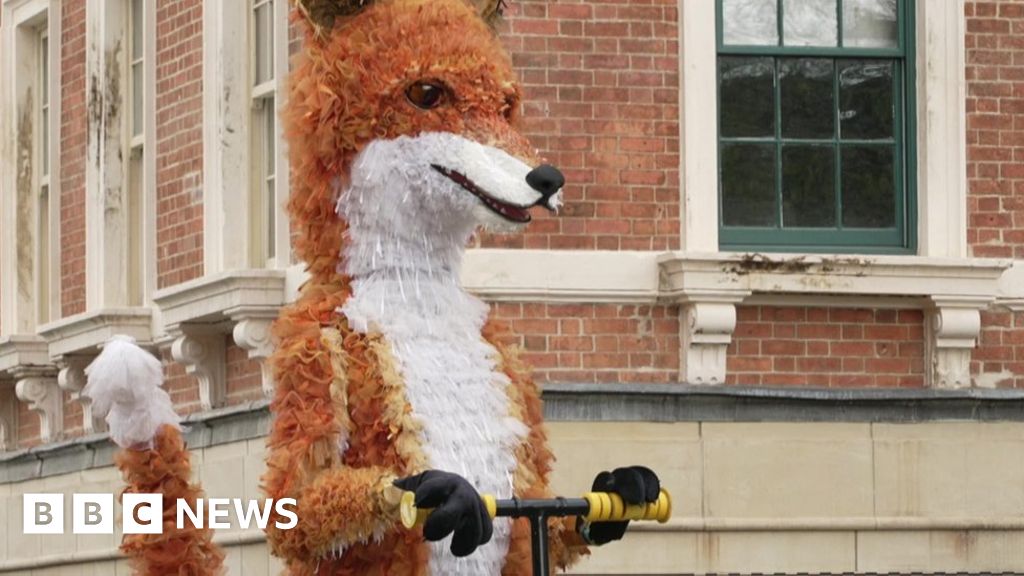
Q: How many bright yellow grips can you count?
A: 2